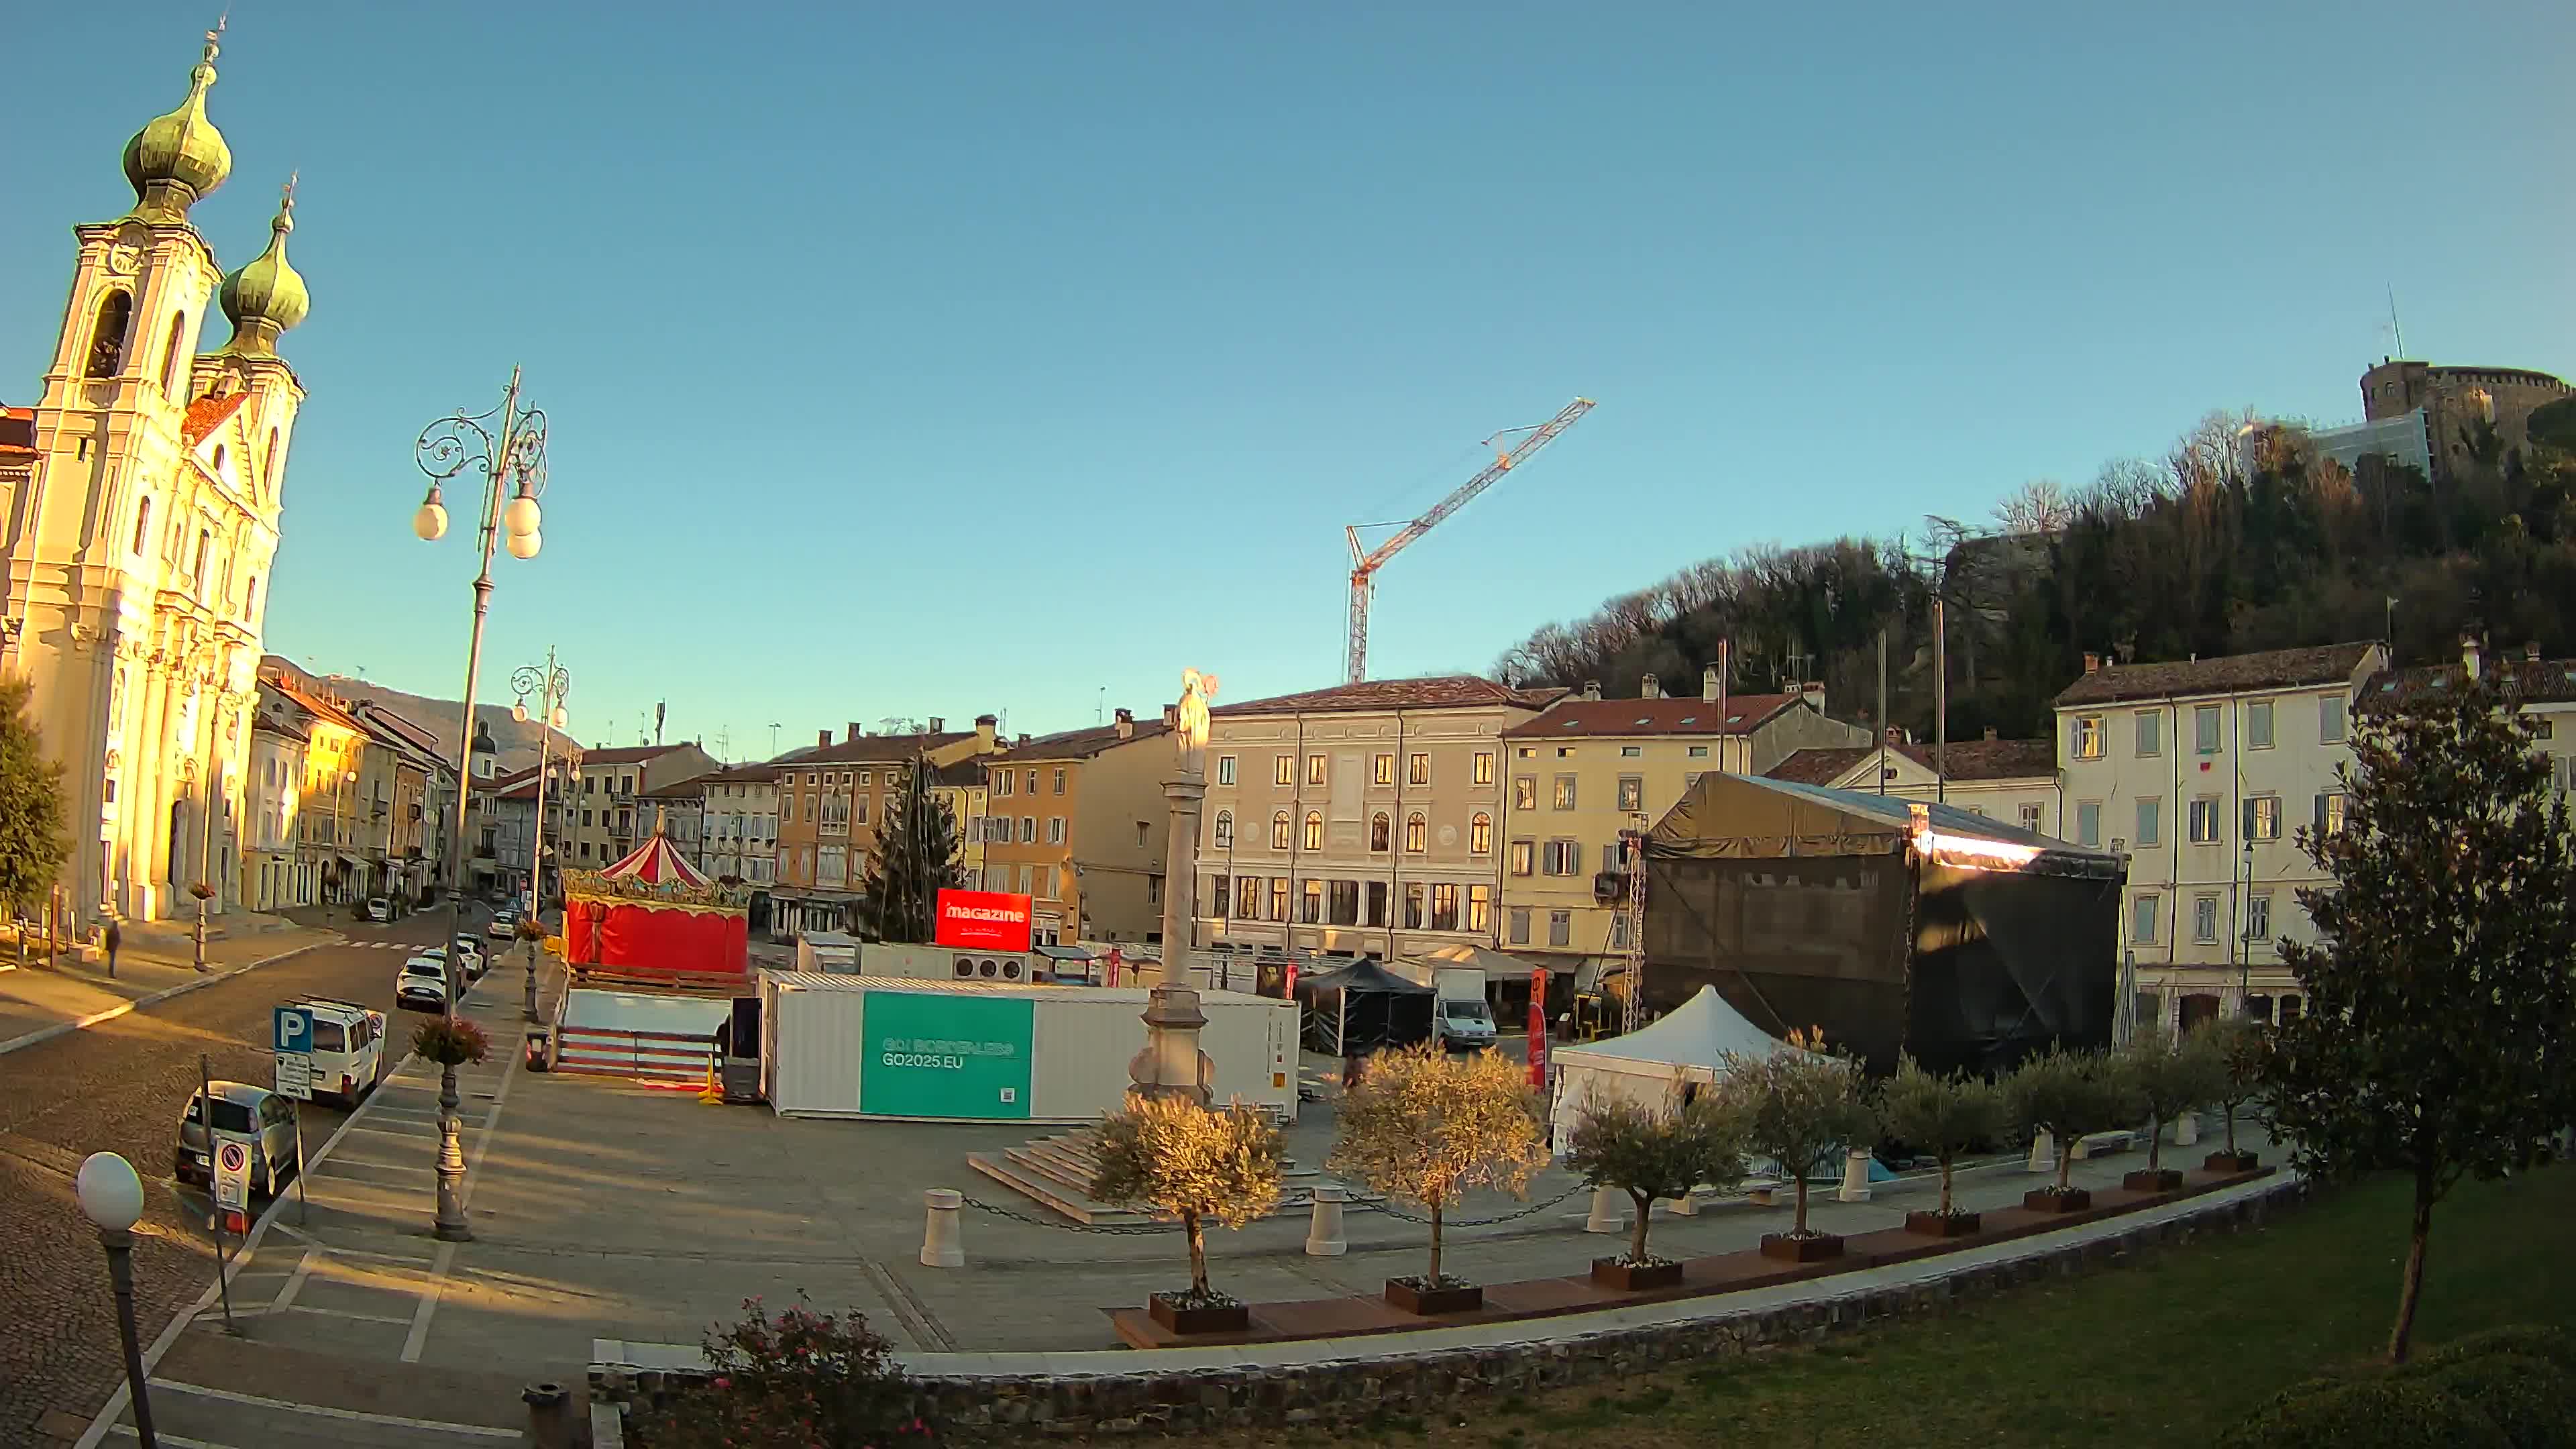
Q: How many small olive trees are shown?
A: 8